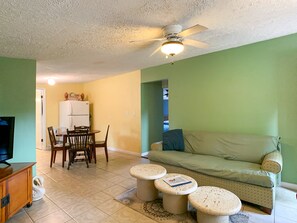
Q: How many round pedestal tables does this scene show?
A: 3